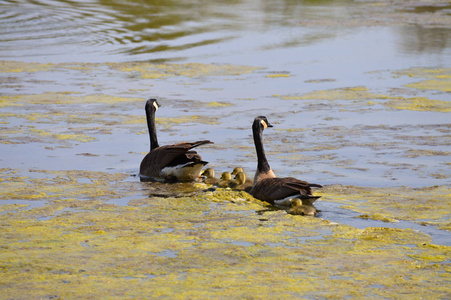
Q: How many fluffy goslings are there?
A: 5